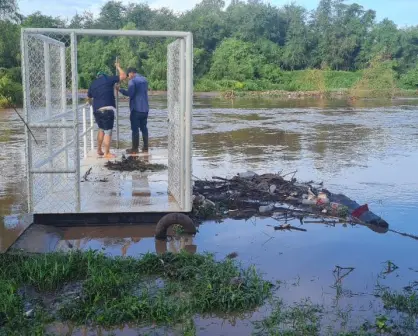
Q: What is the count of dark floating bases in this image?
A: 1